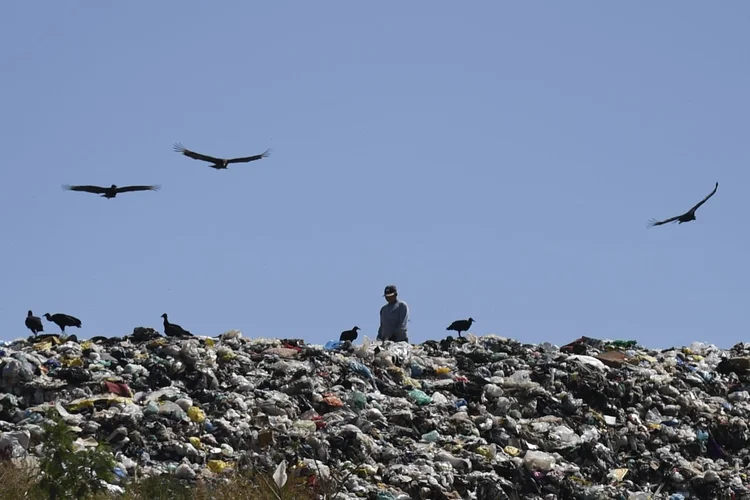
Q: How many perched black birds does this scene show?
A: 5